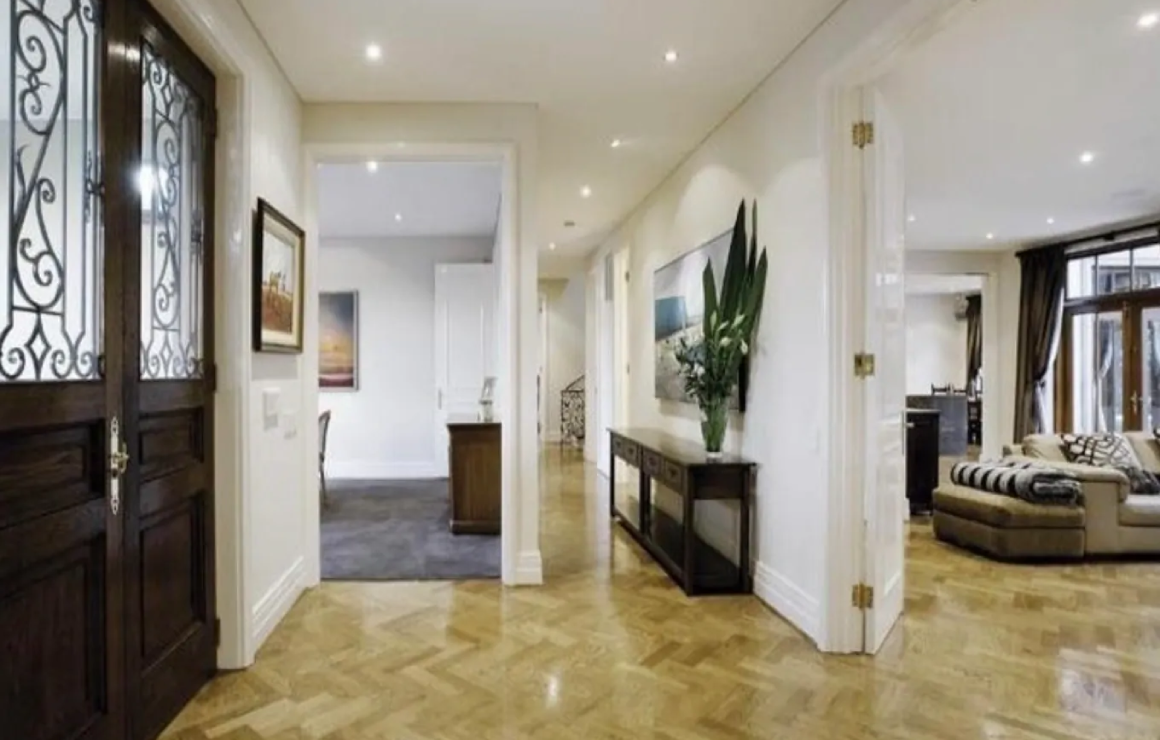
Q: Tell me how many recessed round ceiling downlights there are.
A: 12